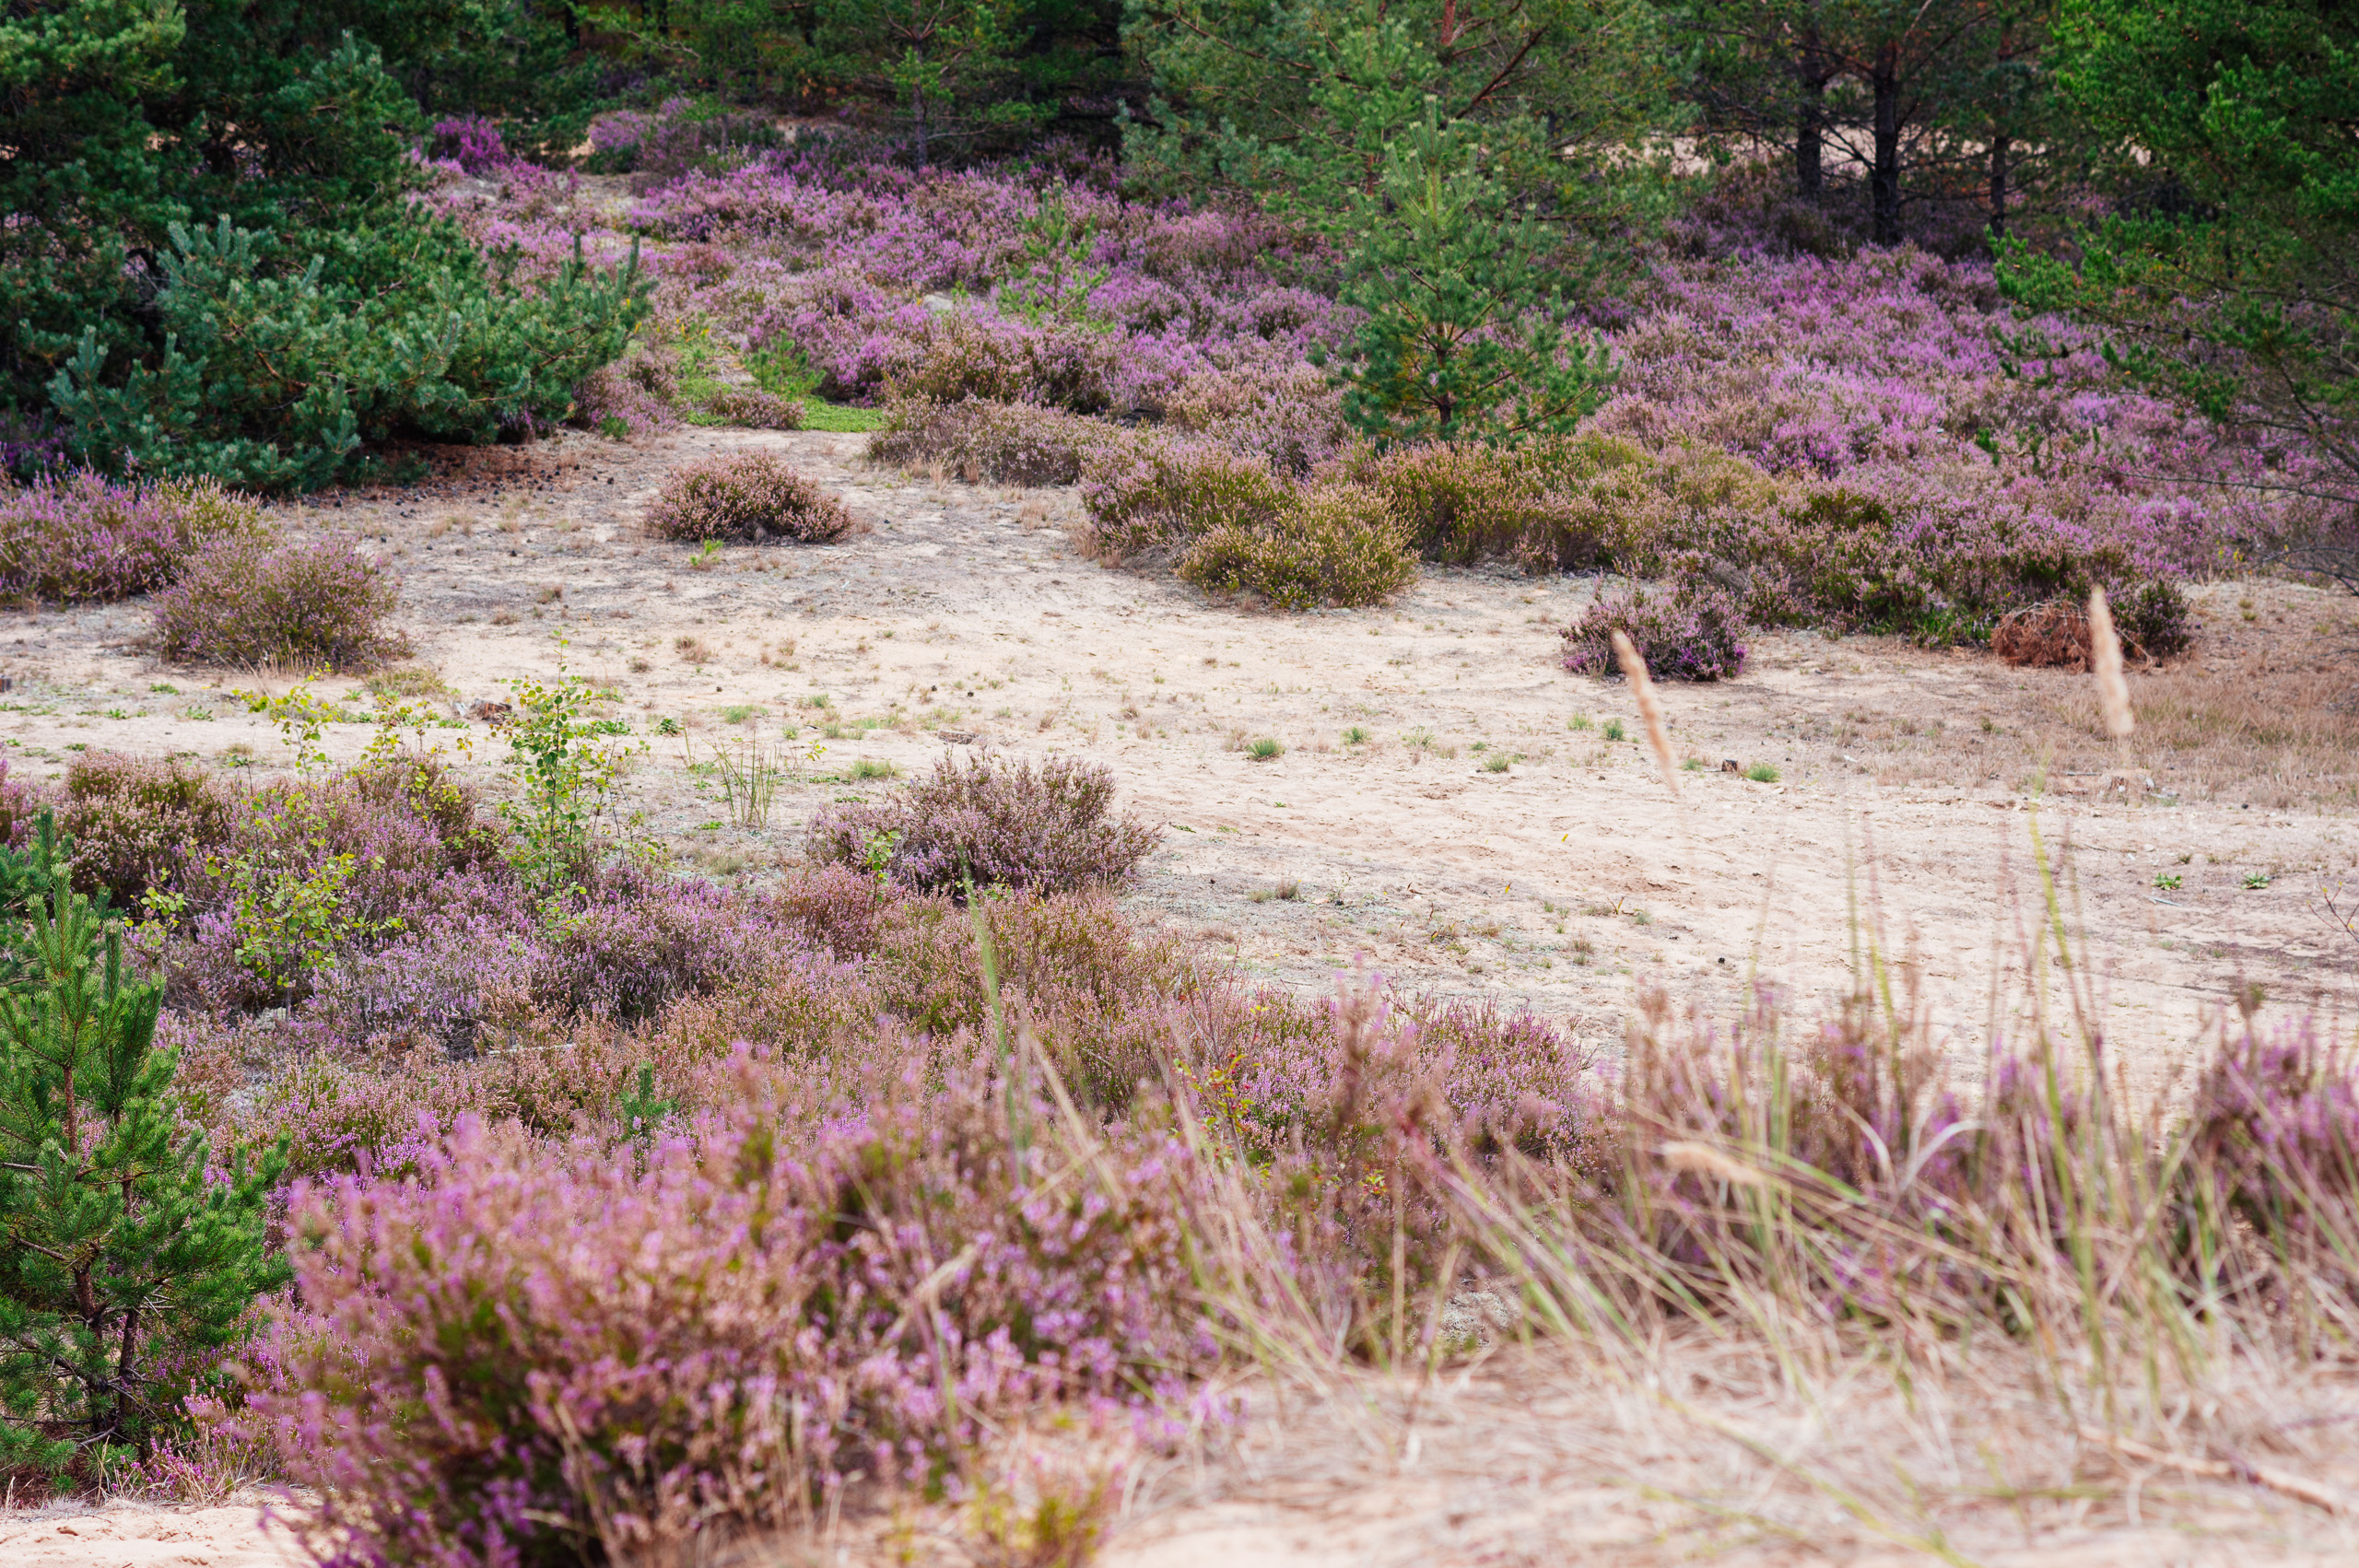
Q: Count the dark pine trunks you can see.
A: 3